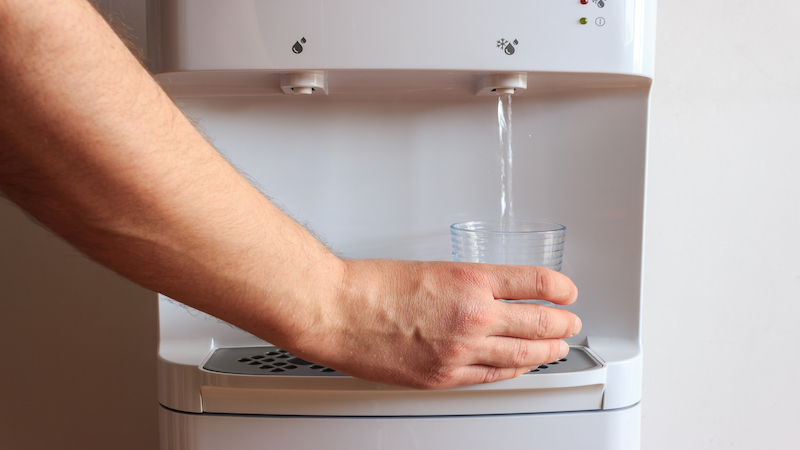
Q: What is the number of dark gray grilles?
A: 1